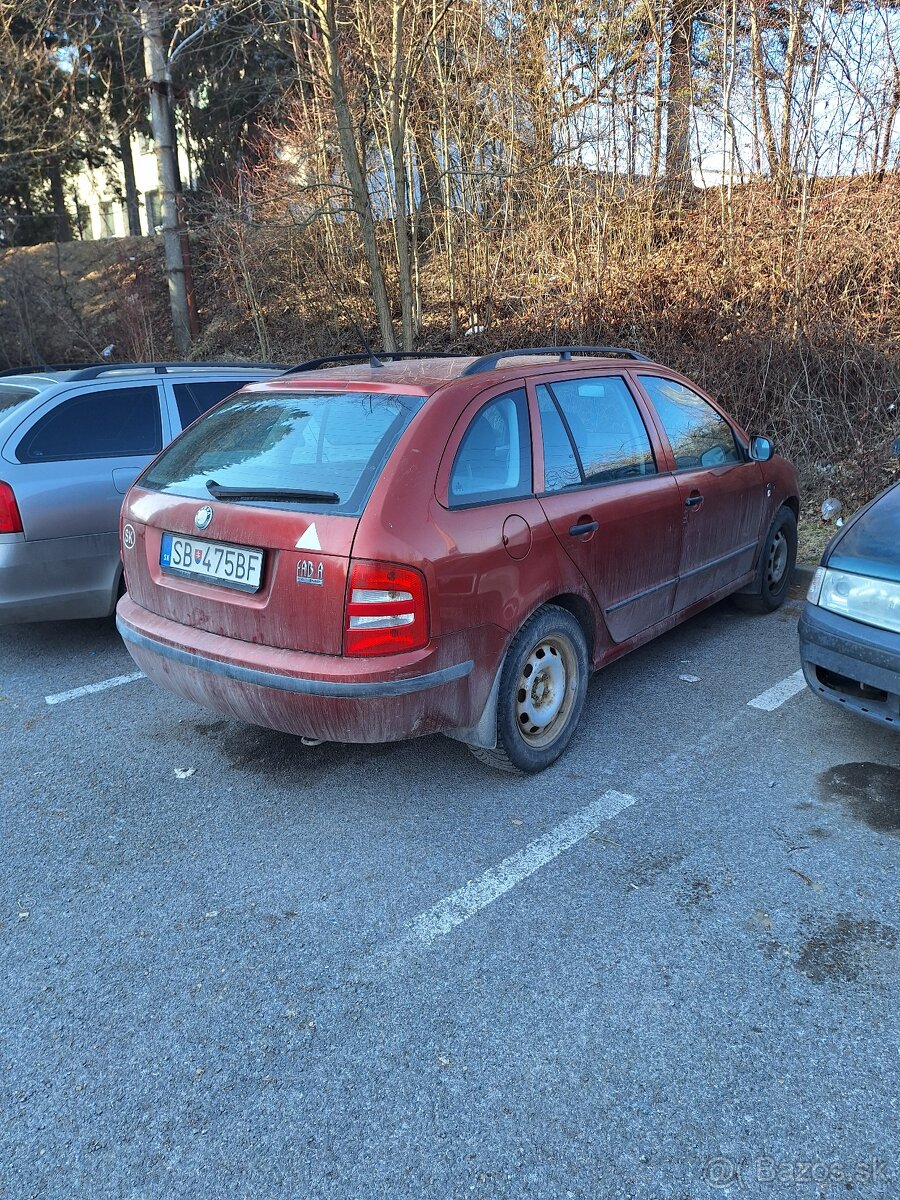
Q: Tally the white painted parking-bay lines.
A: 3